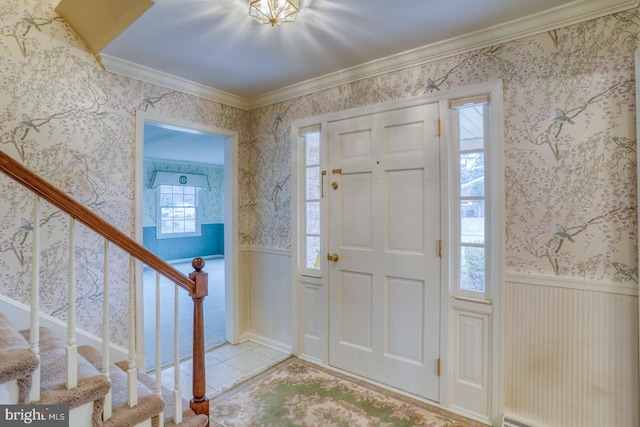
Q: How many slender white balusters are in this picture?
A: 6